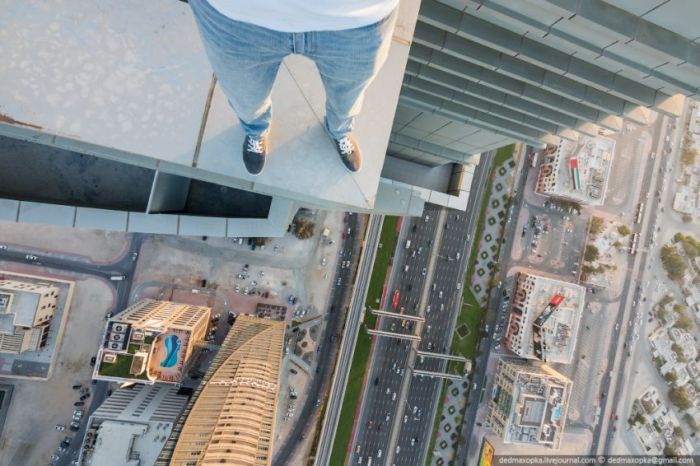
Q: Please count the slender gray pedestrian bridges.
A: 4